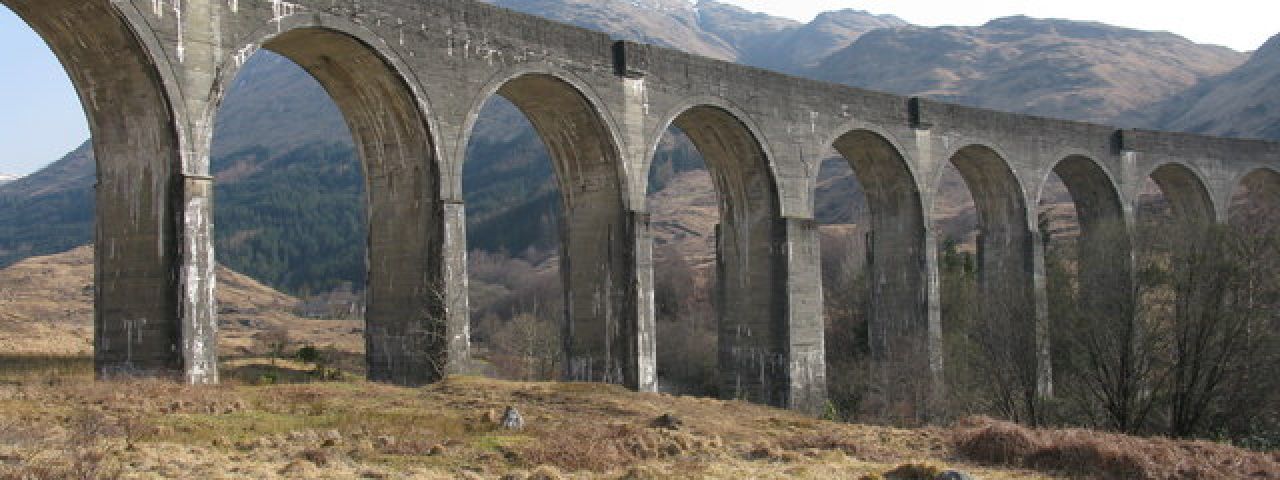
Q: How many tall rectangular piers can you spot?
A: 8